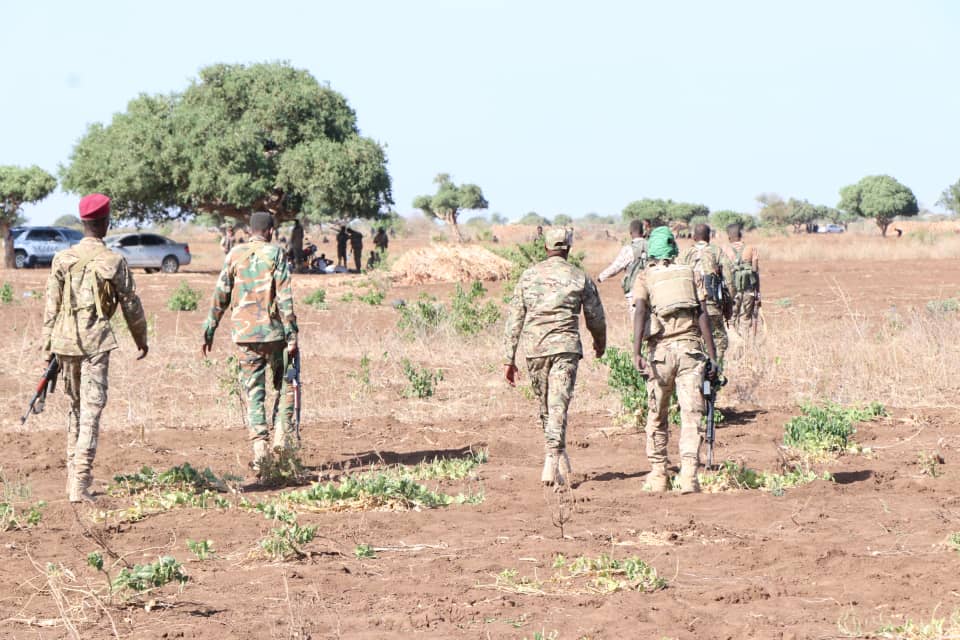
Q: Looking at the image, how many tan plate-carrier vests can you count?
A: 1